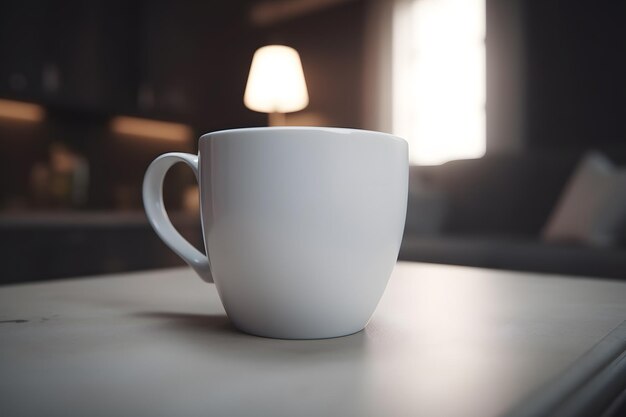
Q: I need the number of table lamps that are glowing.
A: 1